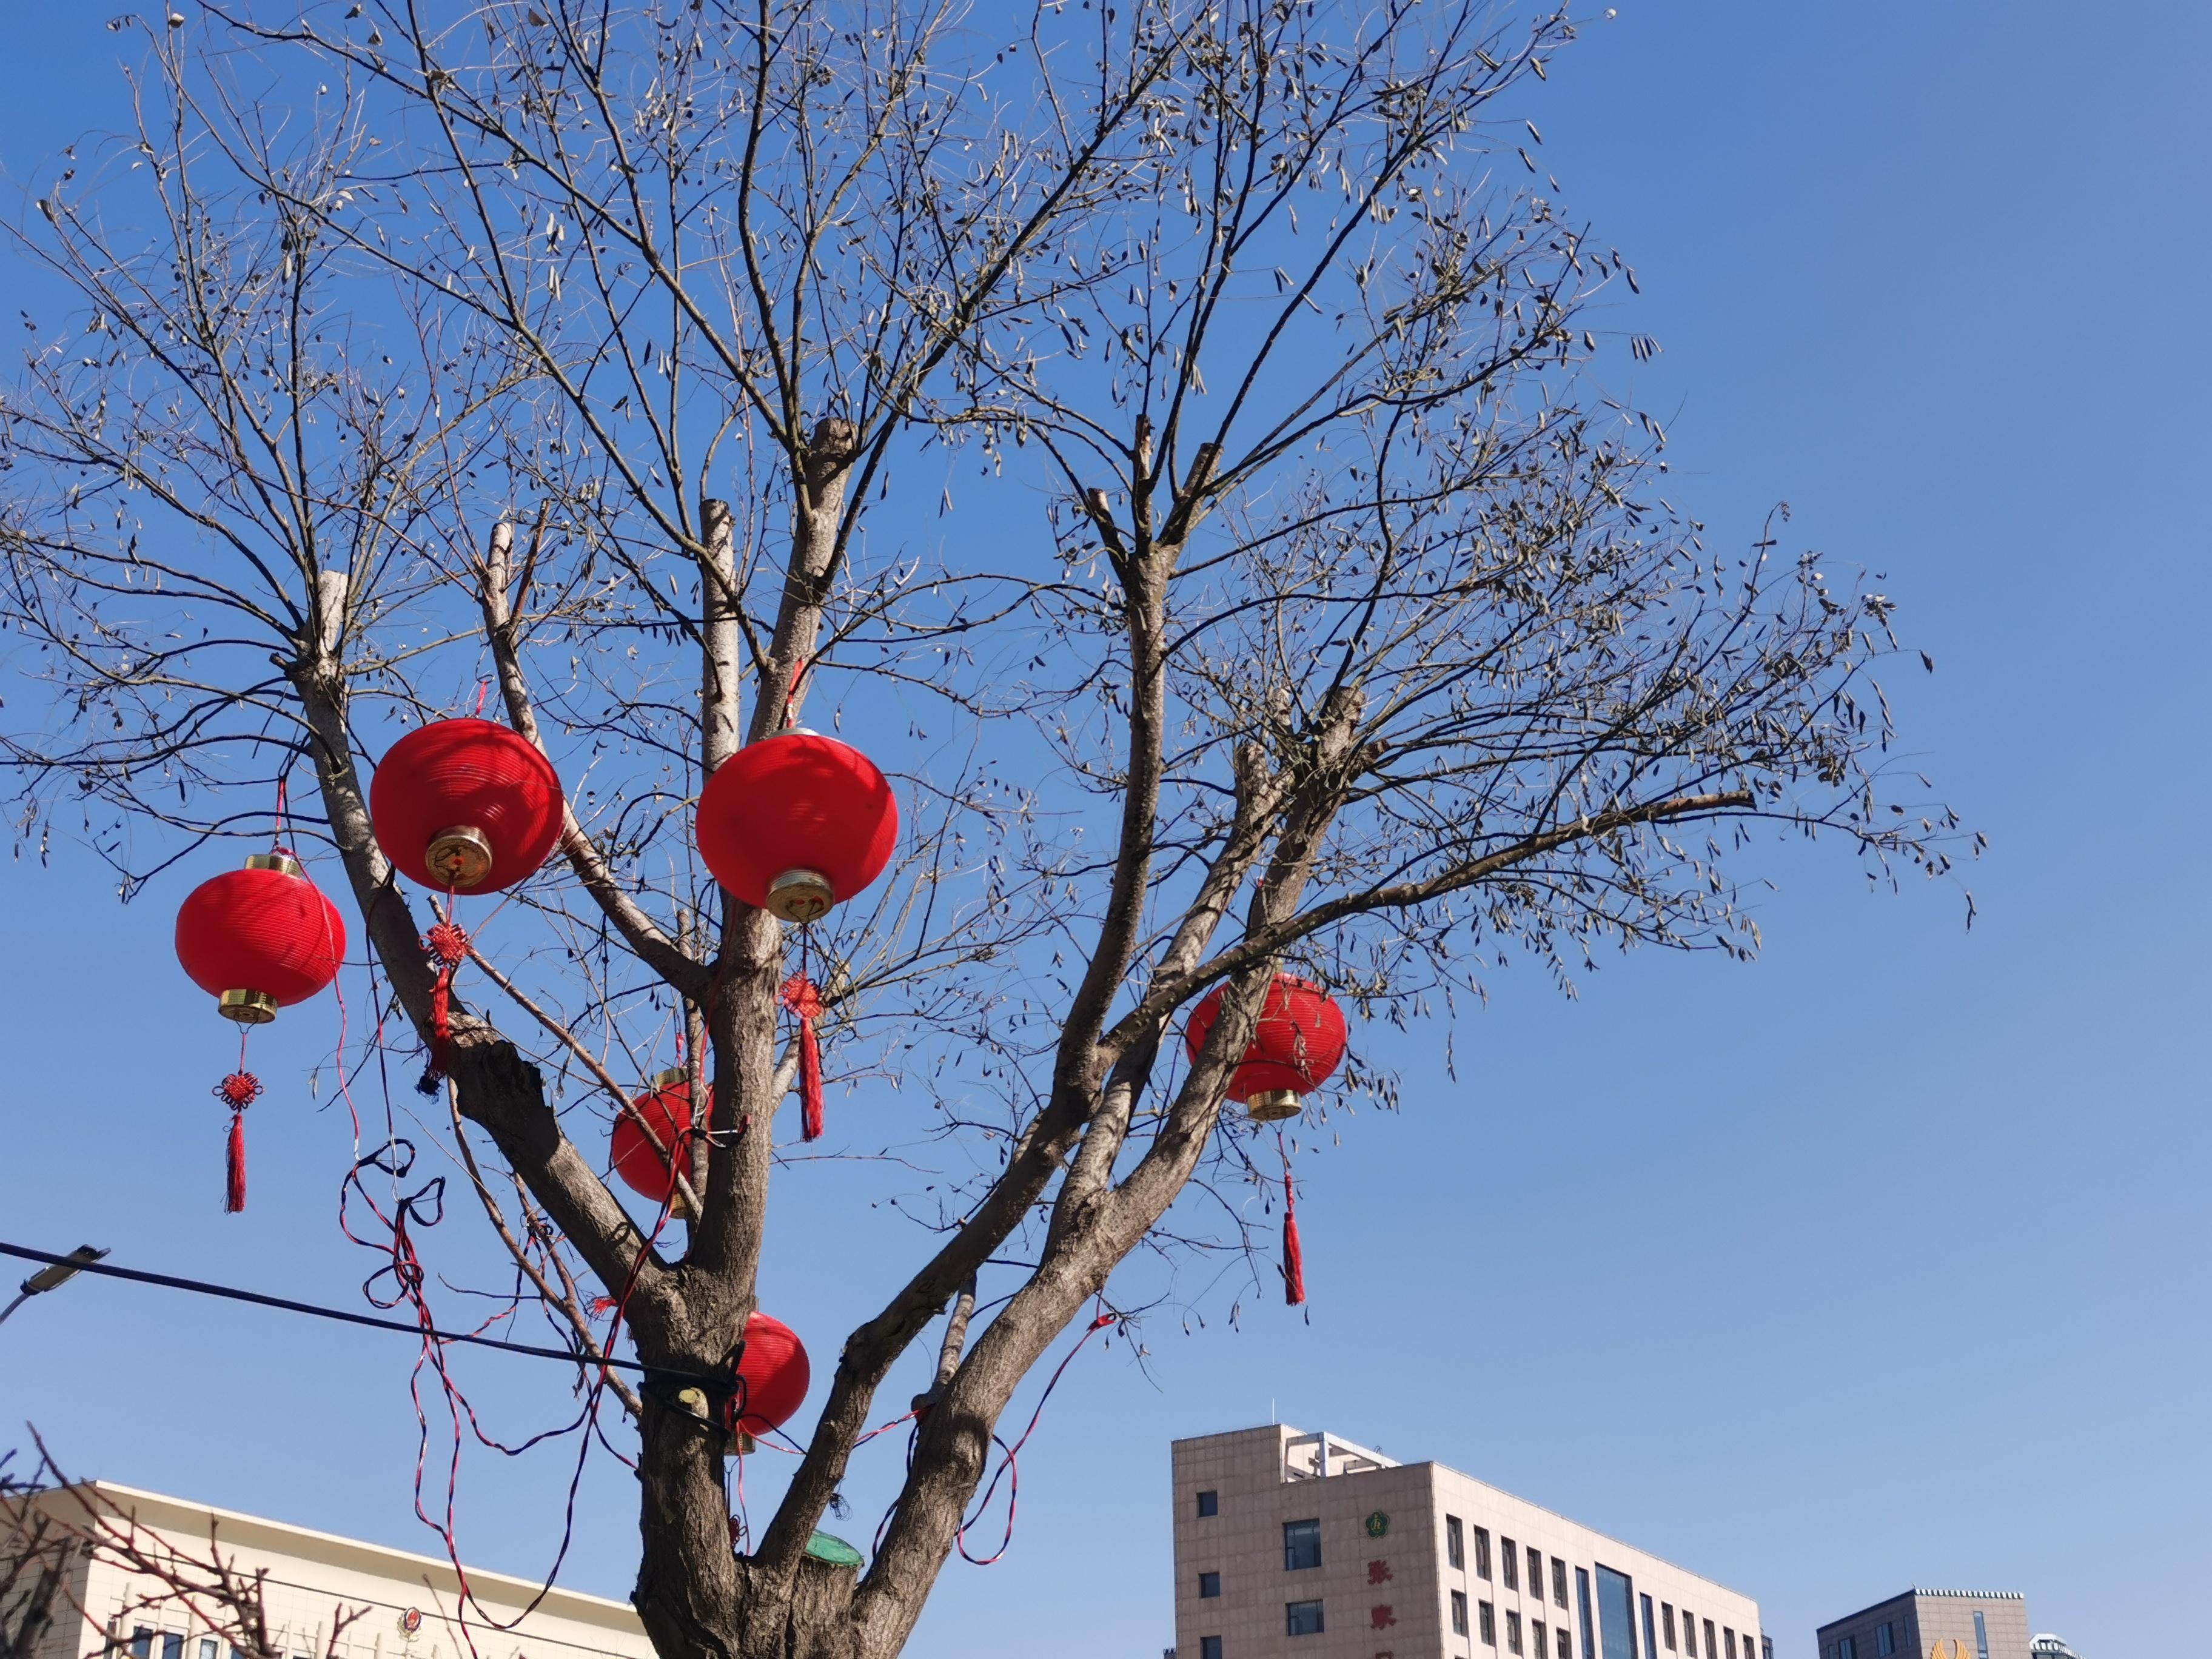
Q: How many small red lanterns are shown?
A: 6